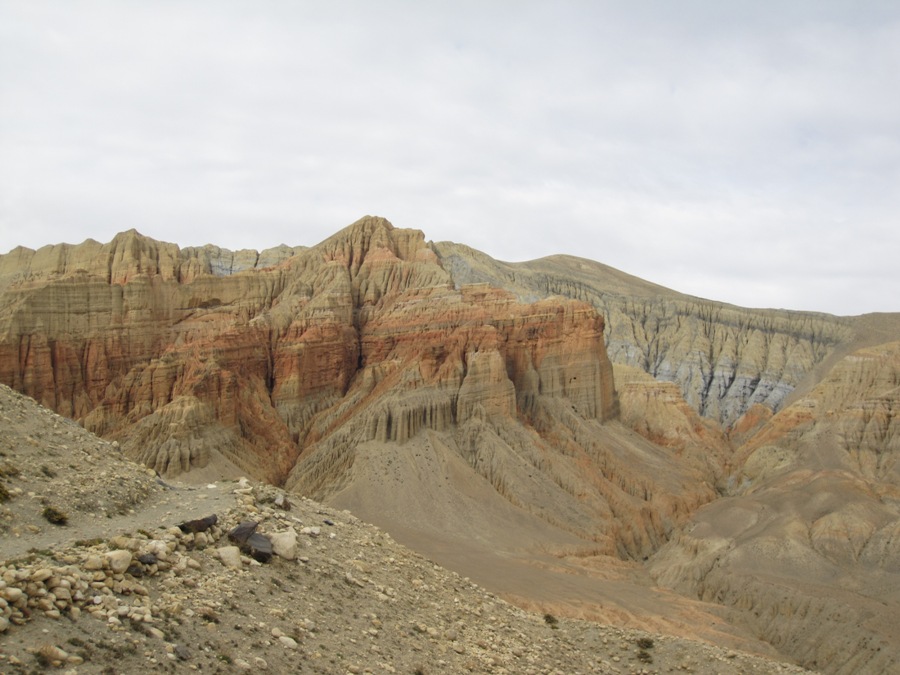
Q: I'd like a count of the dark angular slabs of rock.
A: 3